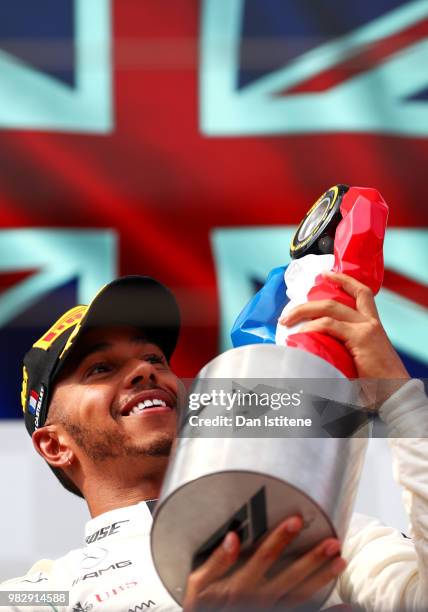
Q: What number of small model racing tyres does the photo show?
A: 1